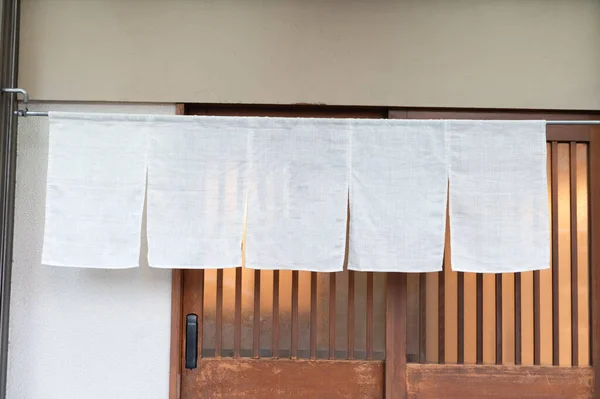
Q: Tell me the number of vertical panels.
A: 5